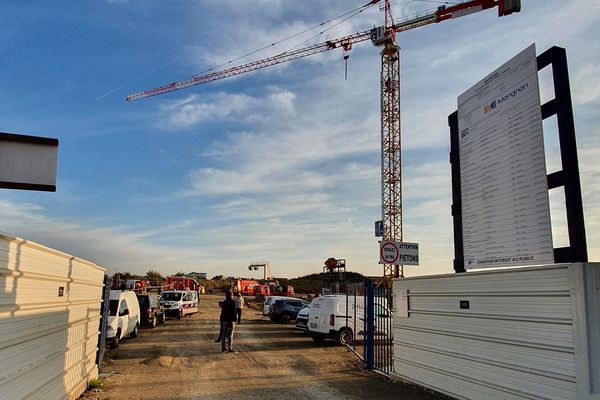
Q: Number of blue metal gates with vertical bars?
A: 1